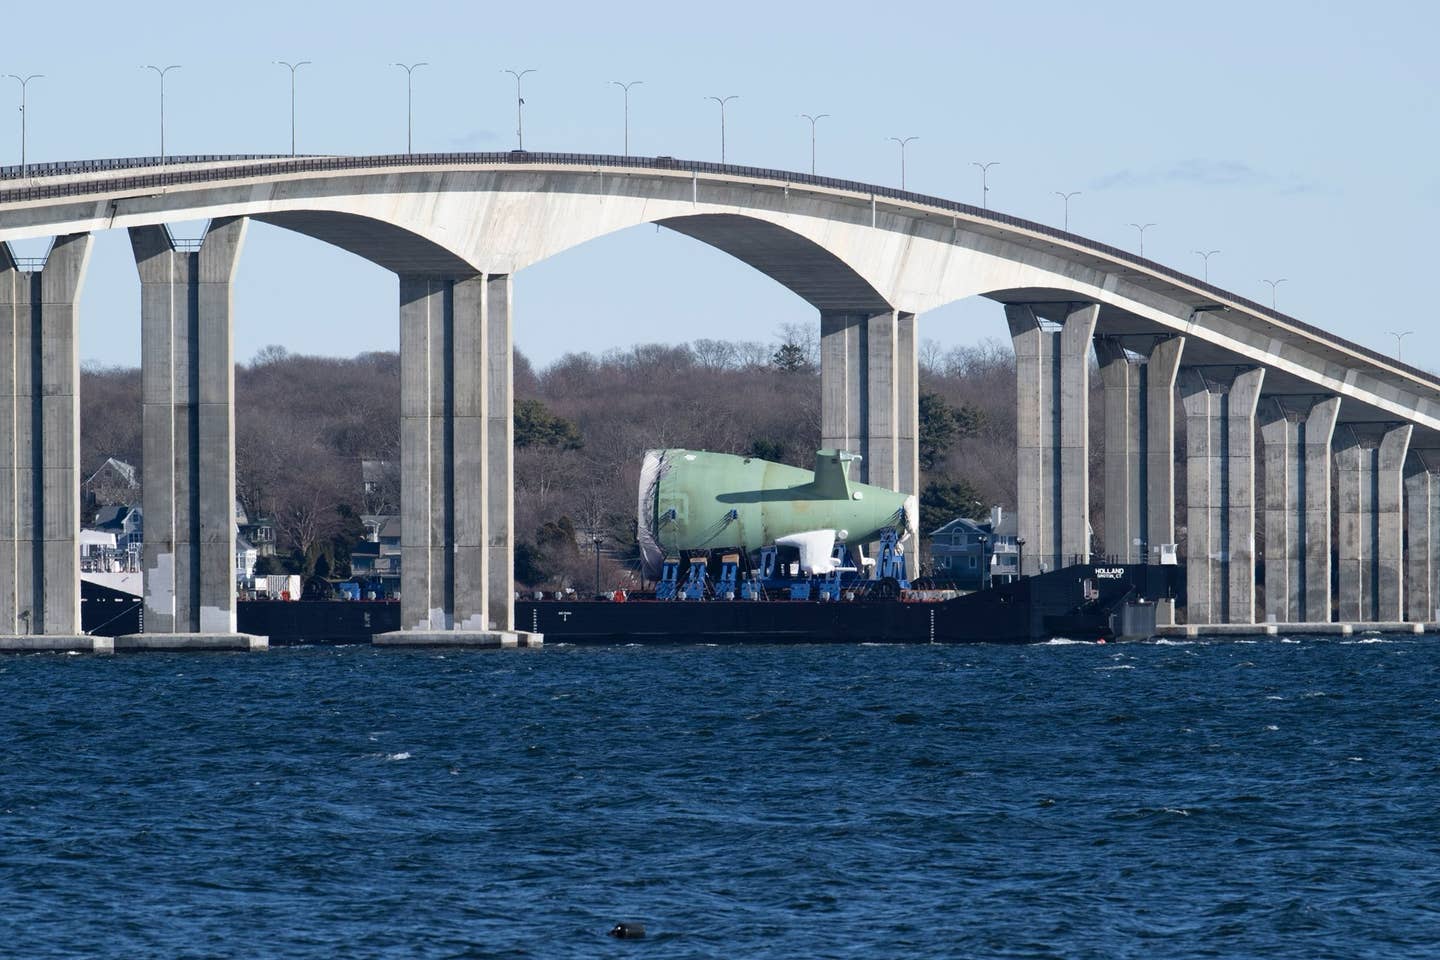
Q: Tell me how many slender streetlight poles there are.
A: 15